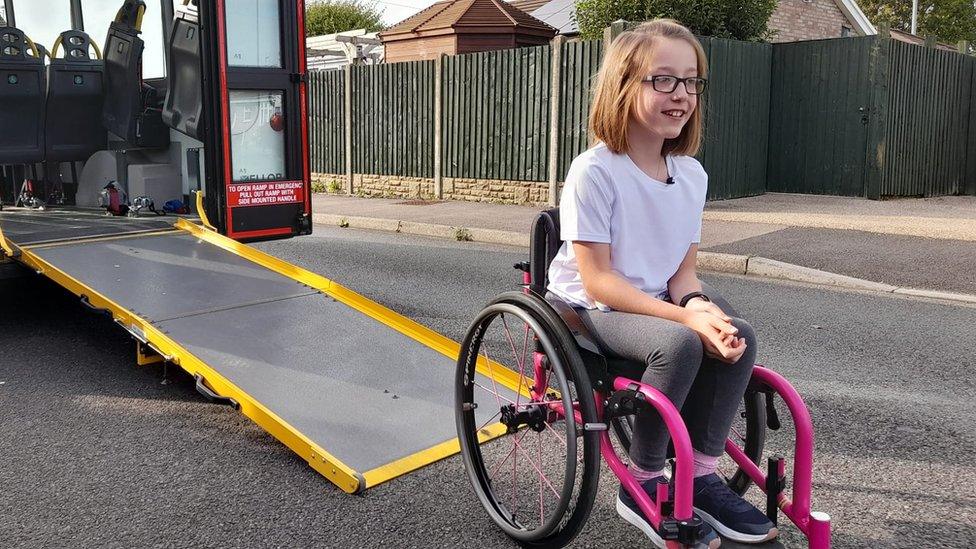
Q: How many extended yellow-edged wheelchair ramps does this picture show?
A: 1